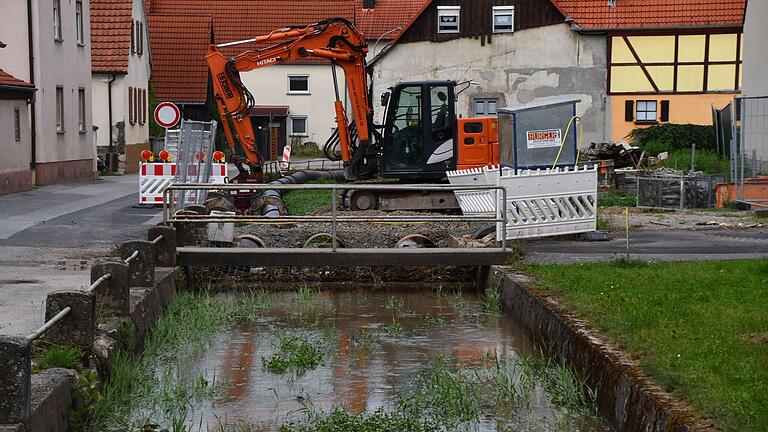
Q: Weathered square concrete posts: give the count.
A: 5